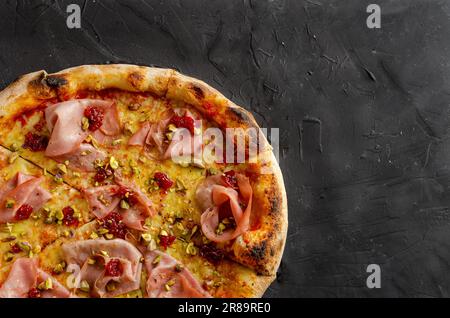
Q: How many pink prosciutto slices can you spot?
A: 8